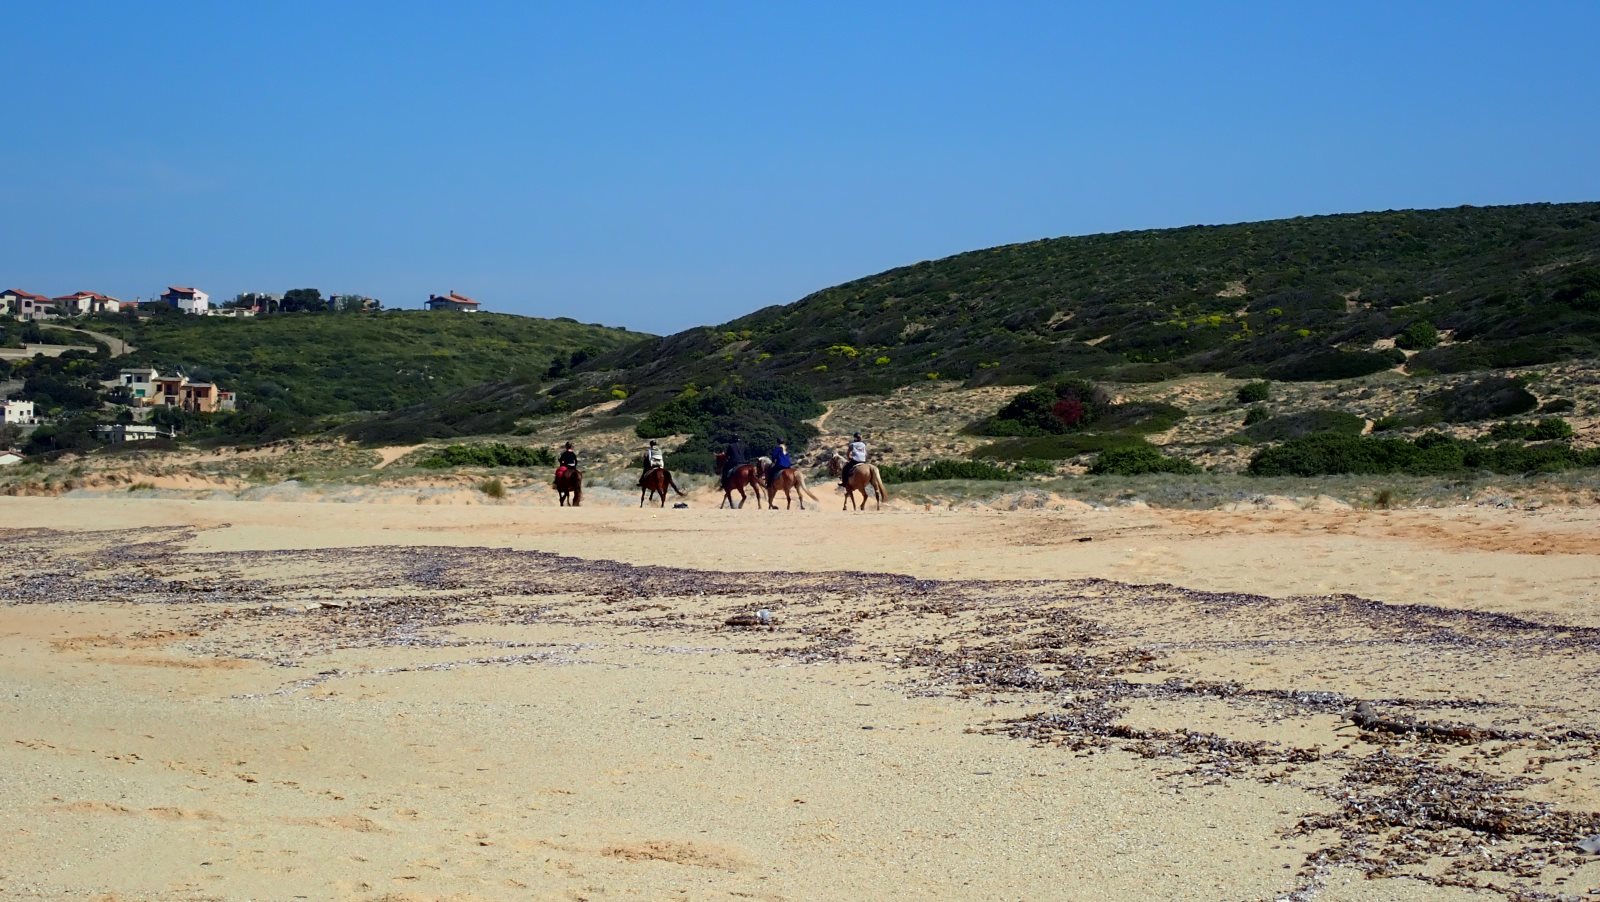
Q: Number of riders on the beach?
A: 5